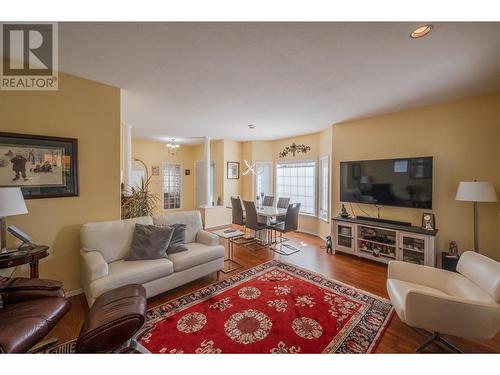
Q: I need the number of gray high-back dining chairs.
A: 5